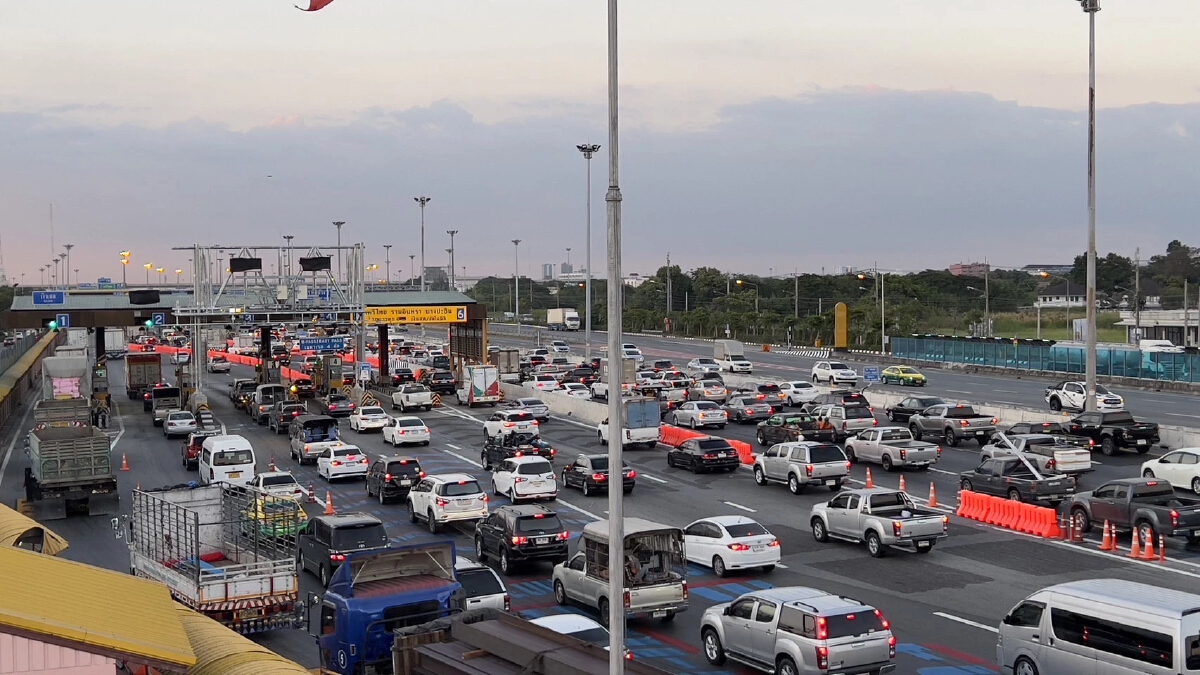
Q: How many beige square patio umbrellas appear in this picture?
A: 0